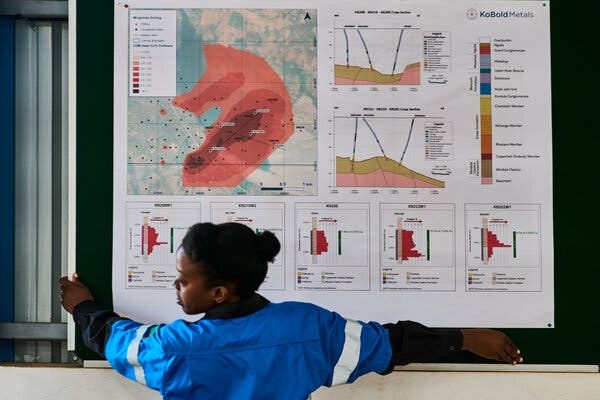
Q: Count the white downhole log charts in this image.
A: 5